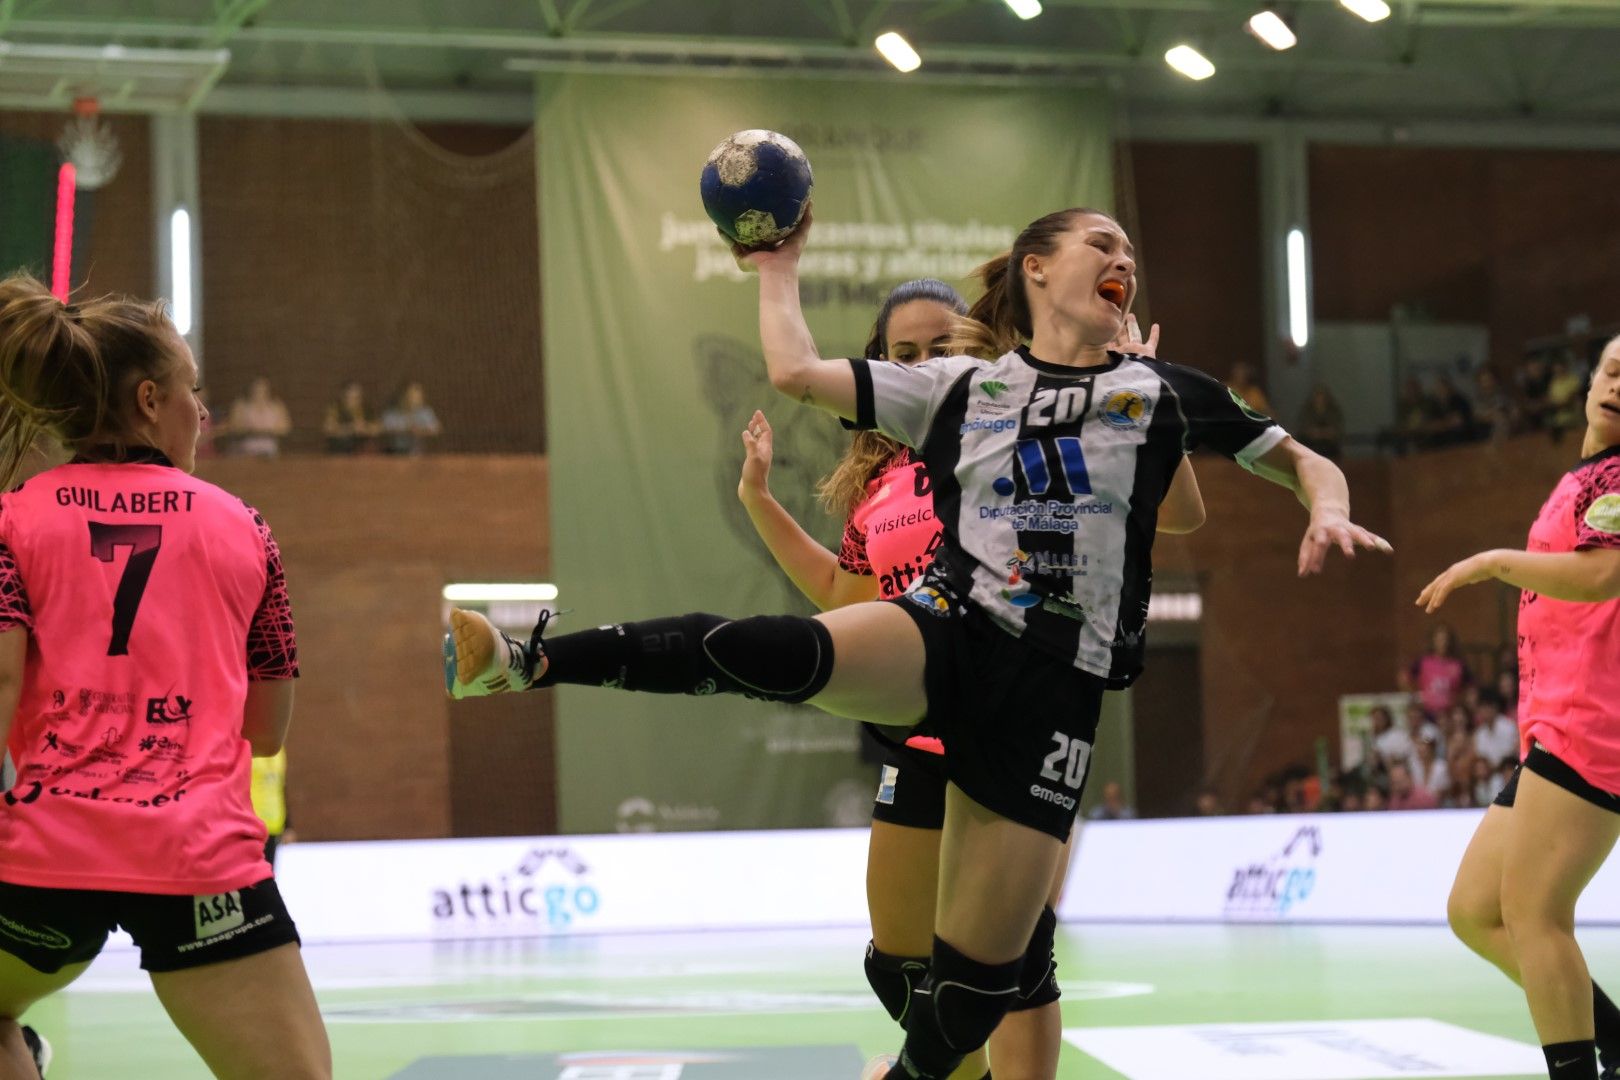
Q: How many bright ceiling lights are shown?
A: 5